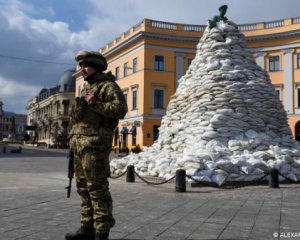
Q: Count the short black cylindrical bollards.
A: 3